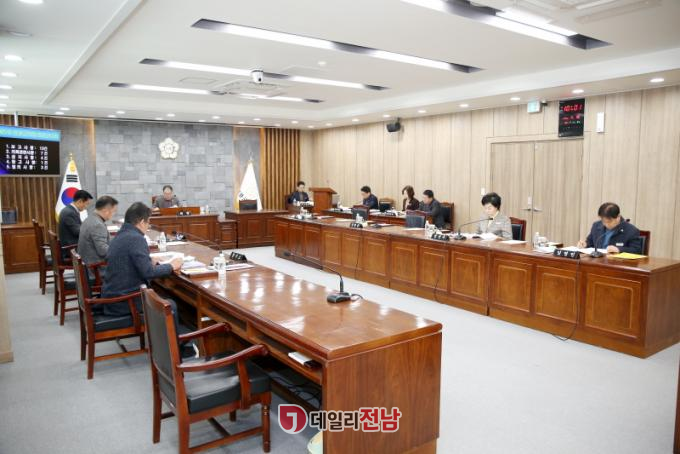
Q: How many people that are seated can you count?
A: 10